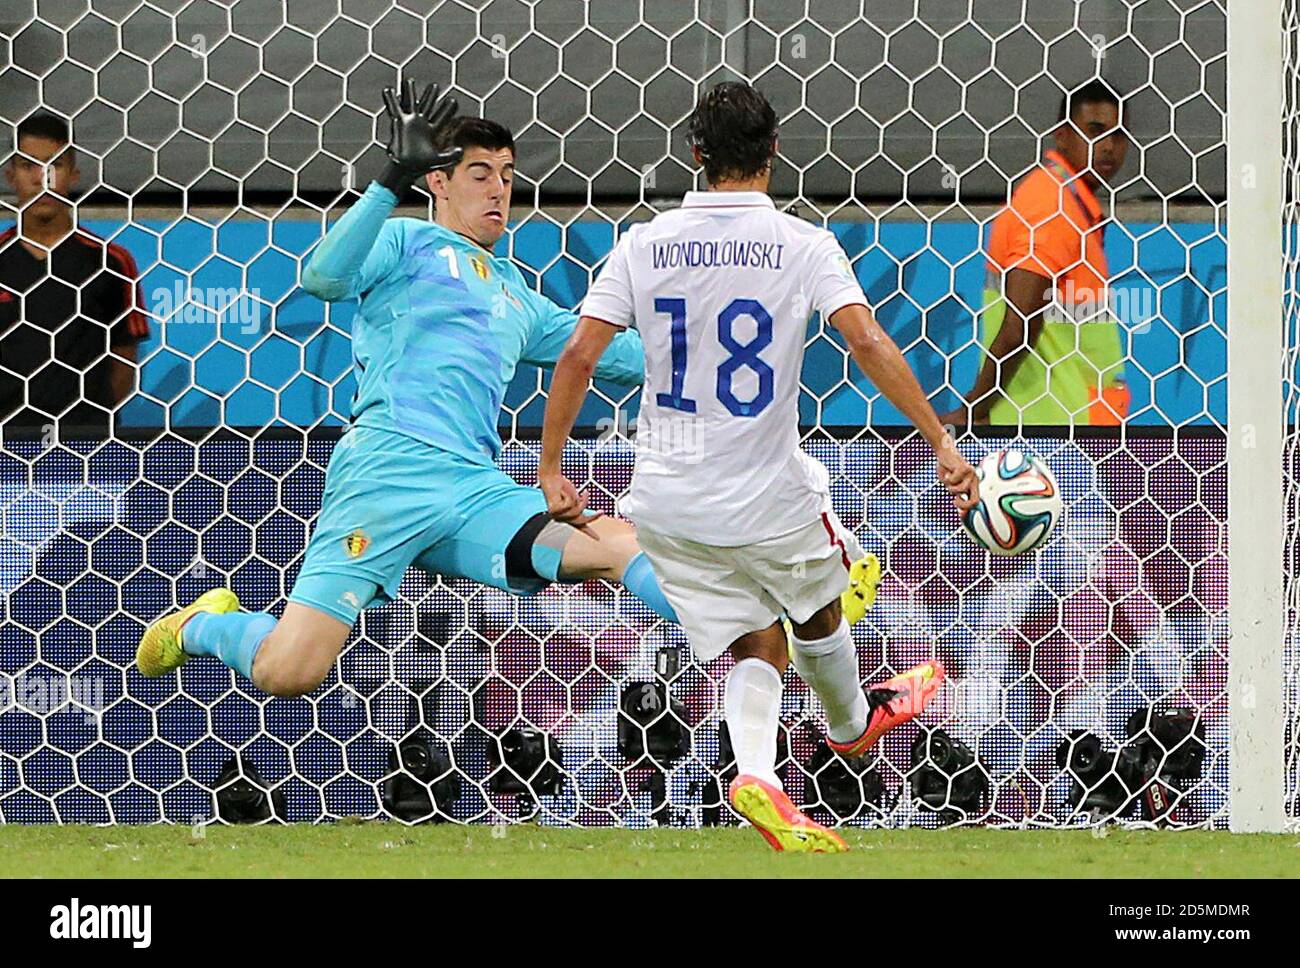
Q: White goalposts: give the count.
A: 1